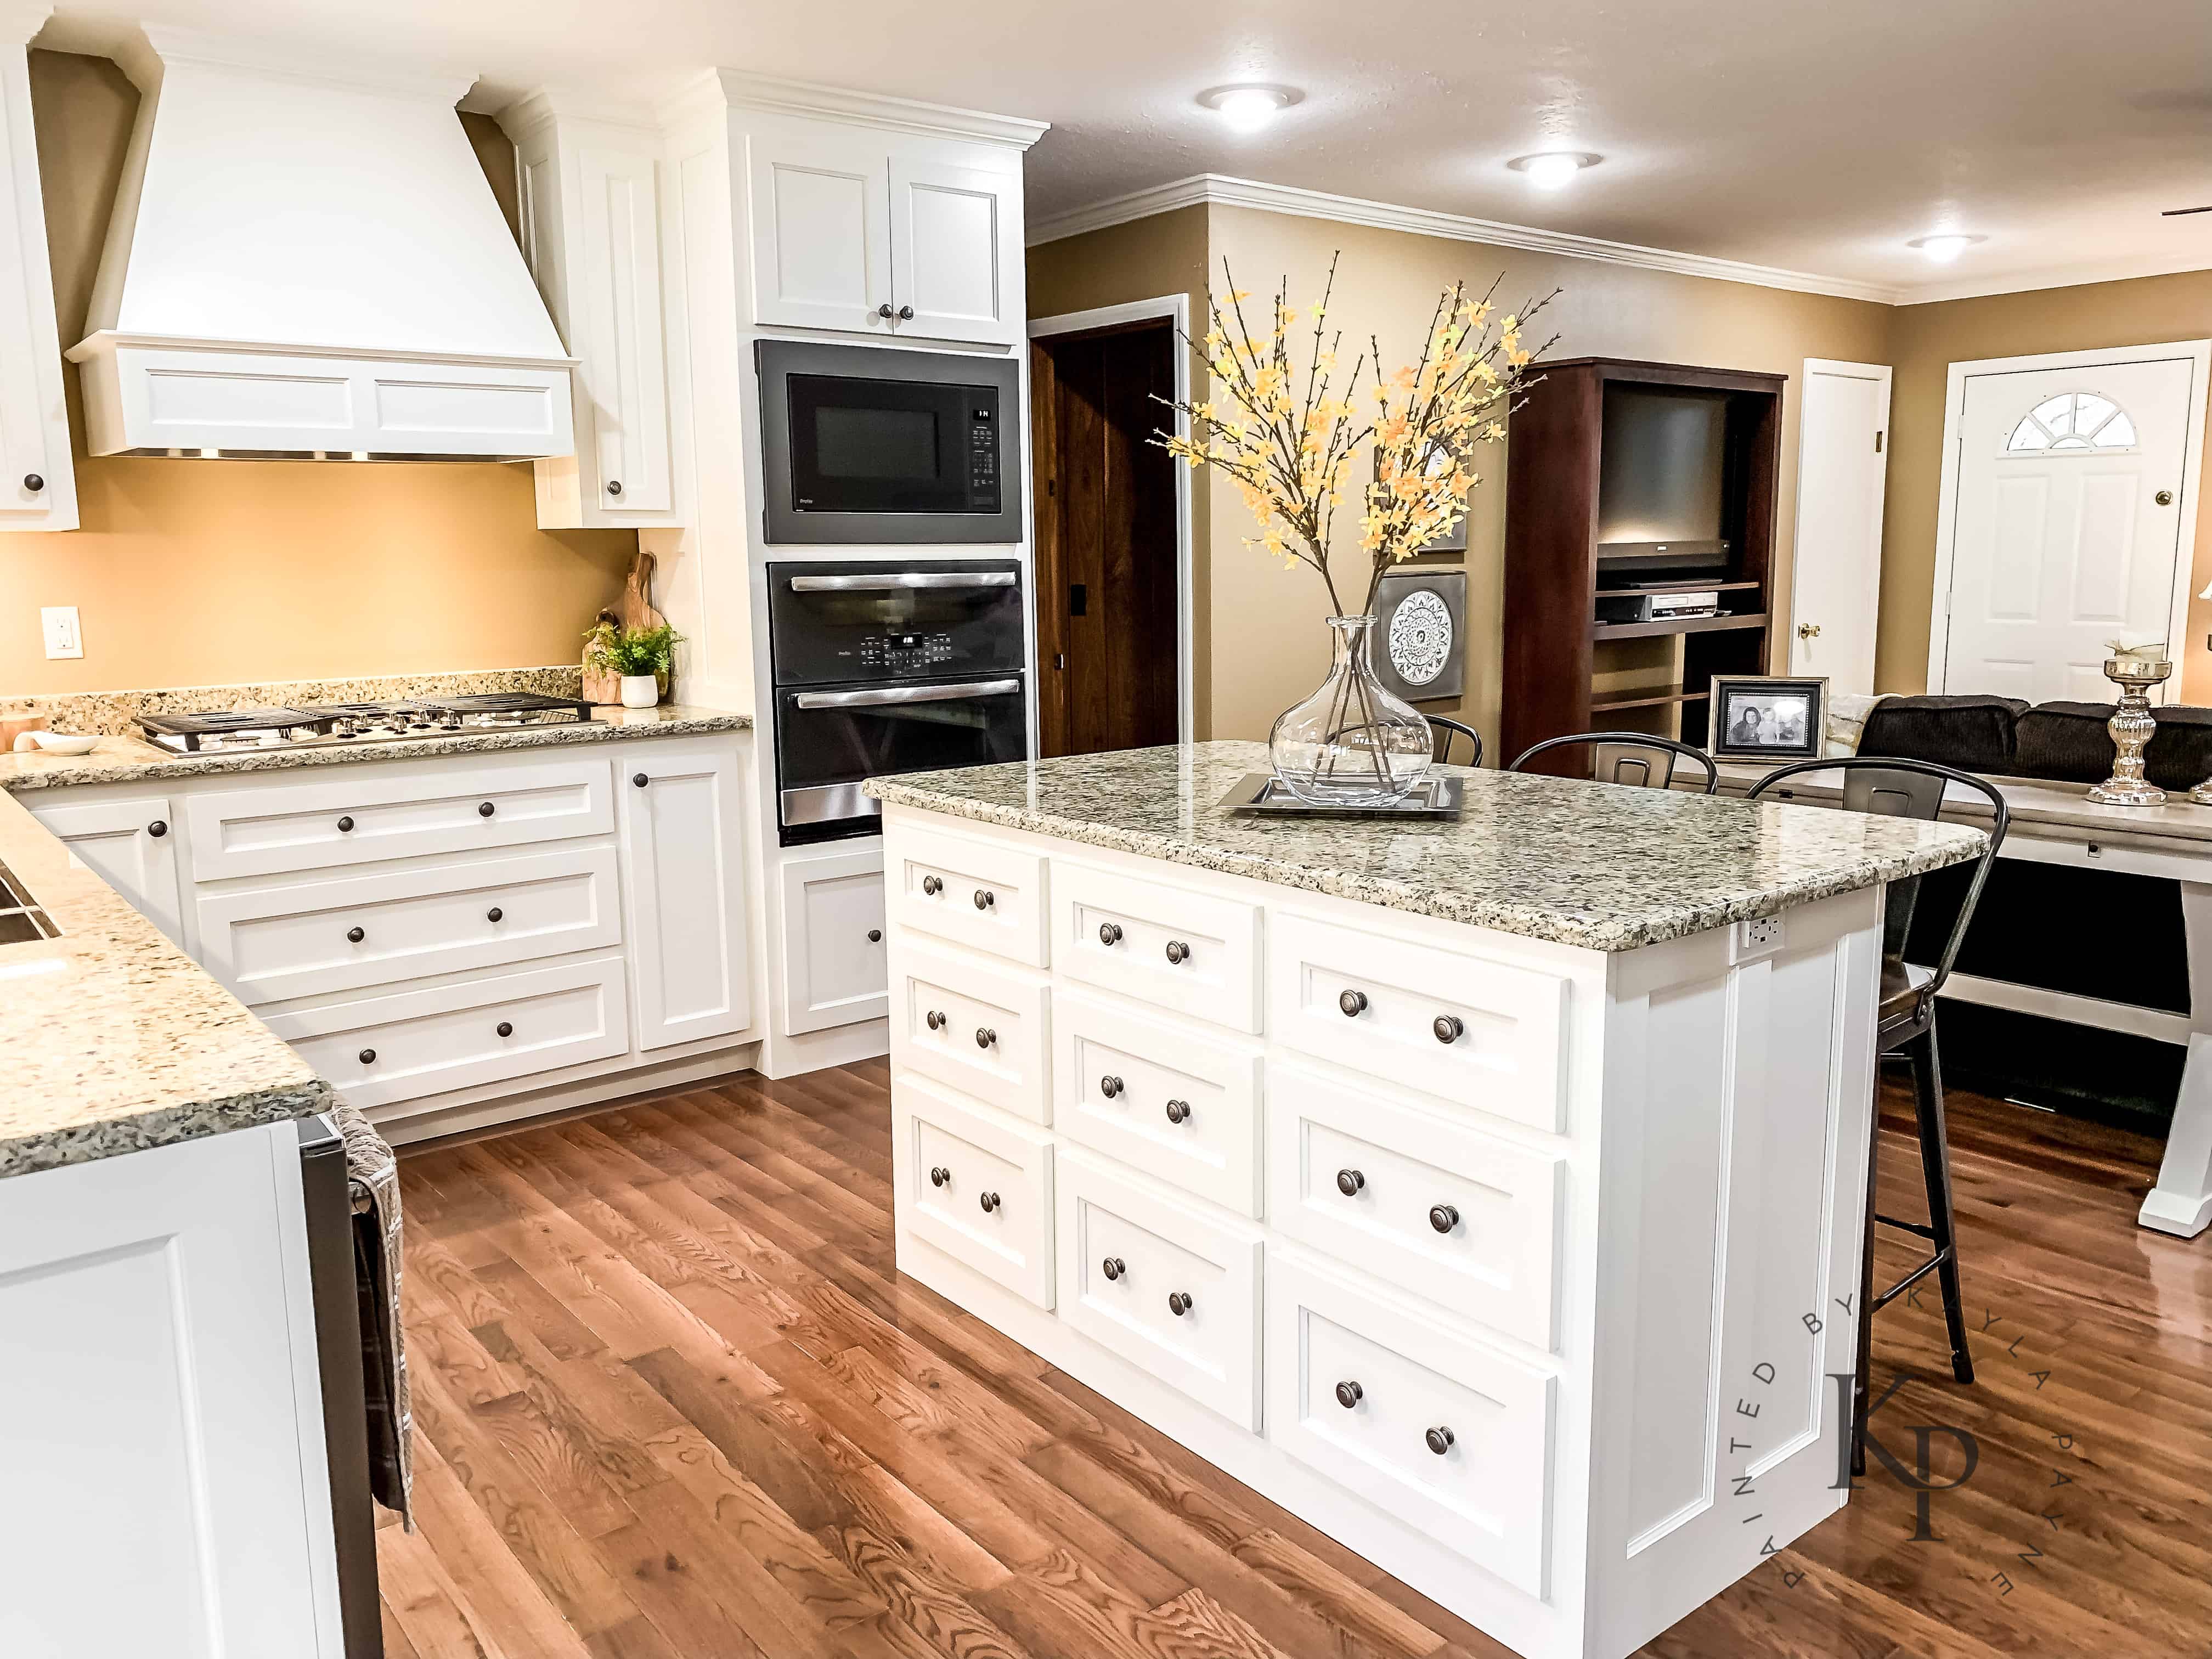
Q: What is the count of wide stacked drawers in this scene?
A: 3